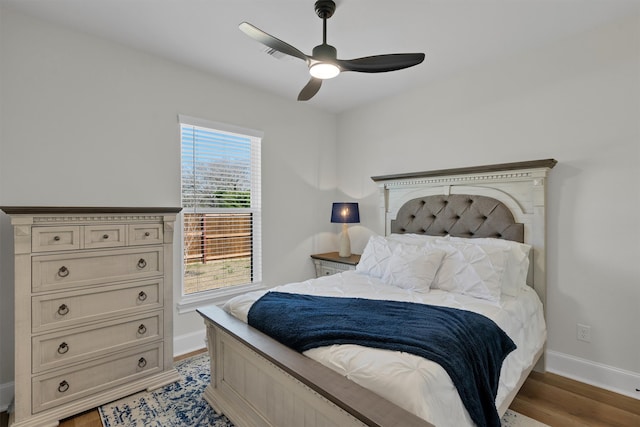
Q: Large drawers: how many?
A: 4